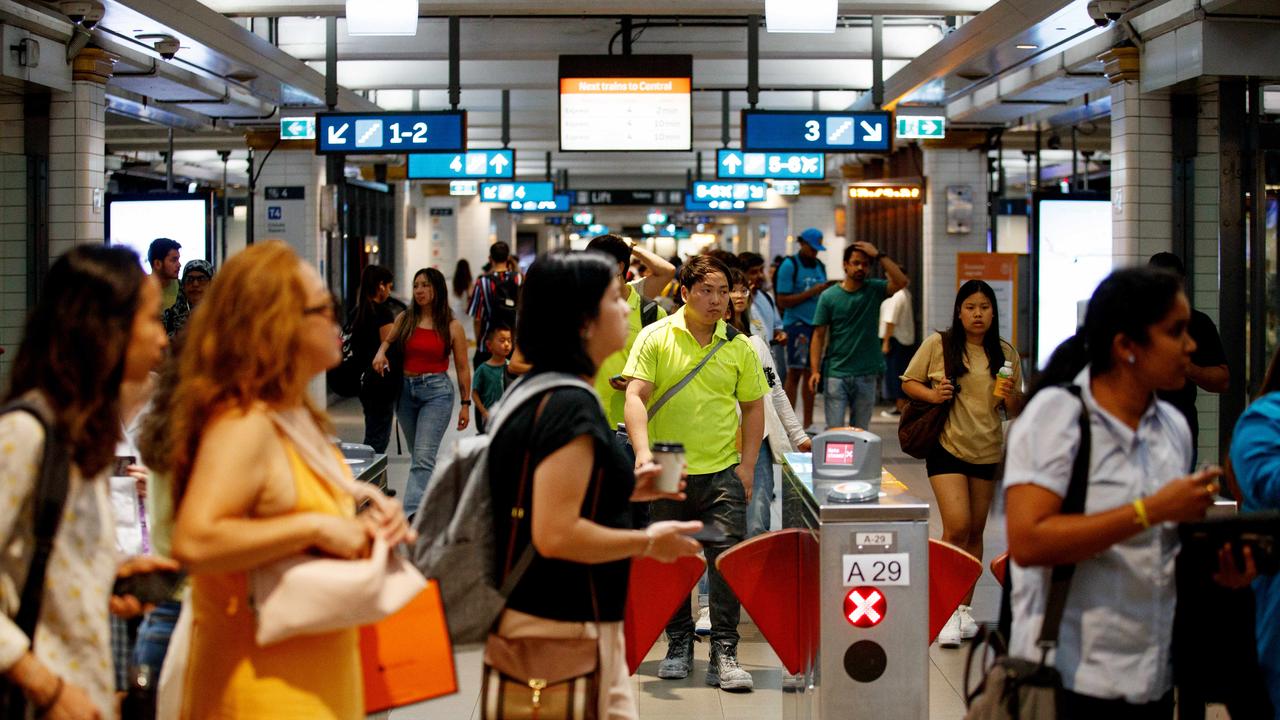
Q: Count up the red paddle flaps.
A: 4